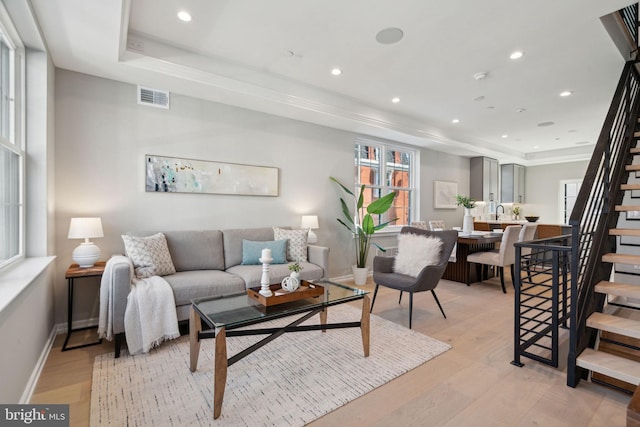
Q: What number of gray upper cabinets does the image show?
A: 2